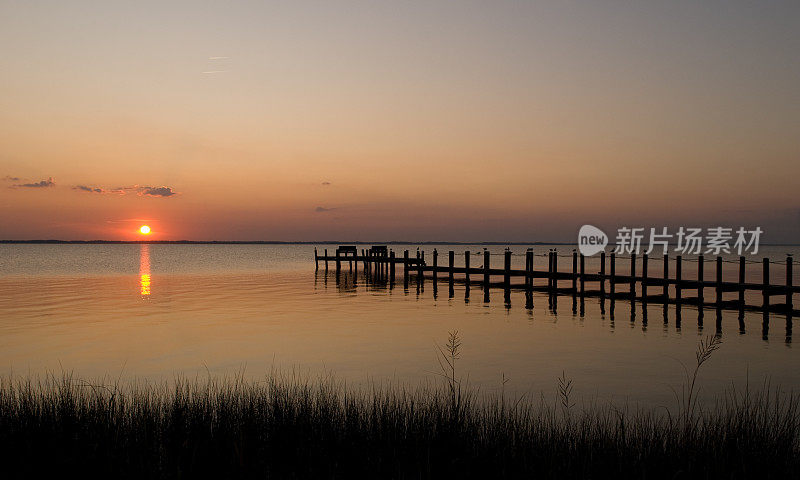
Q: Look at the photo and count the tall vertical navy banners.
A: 0